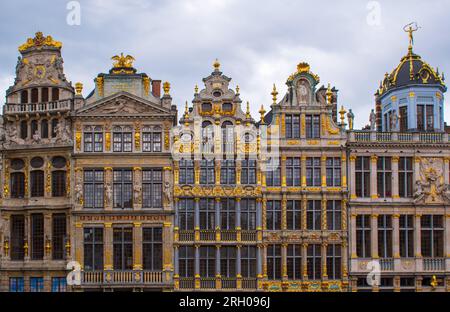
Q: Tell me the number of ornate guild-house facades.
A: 5